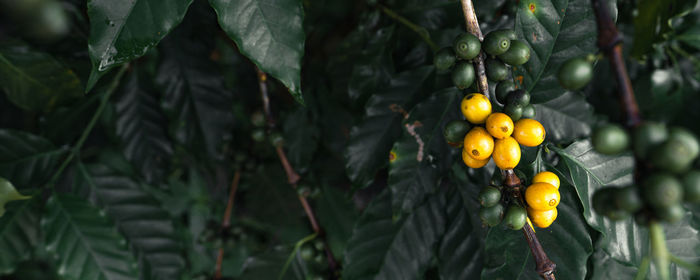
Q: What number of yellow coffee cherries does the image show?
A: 9